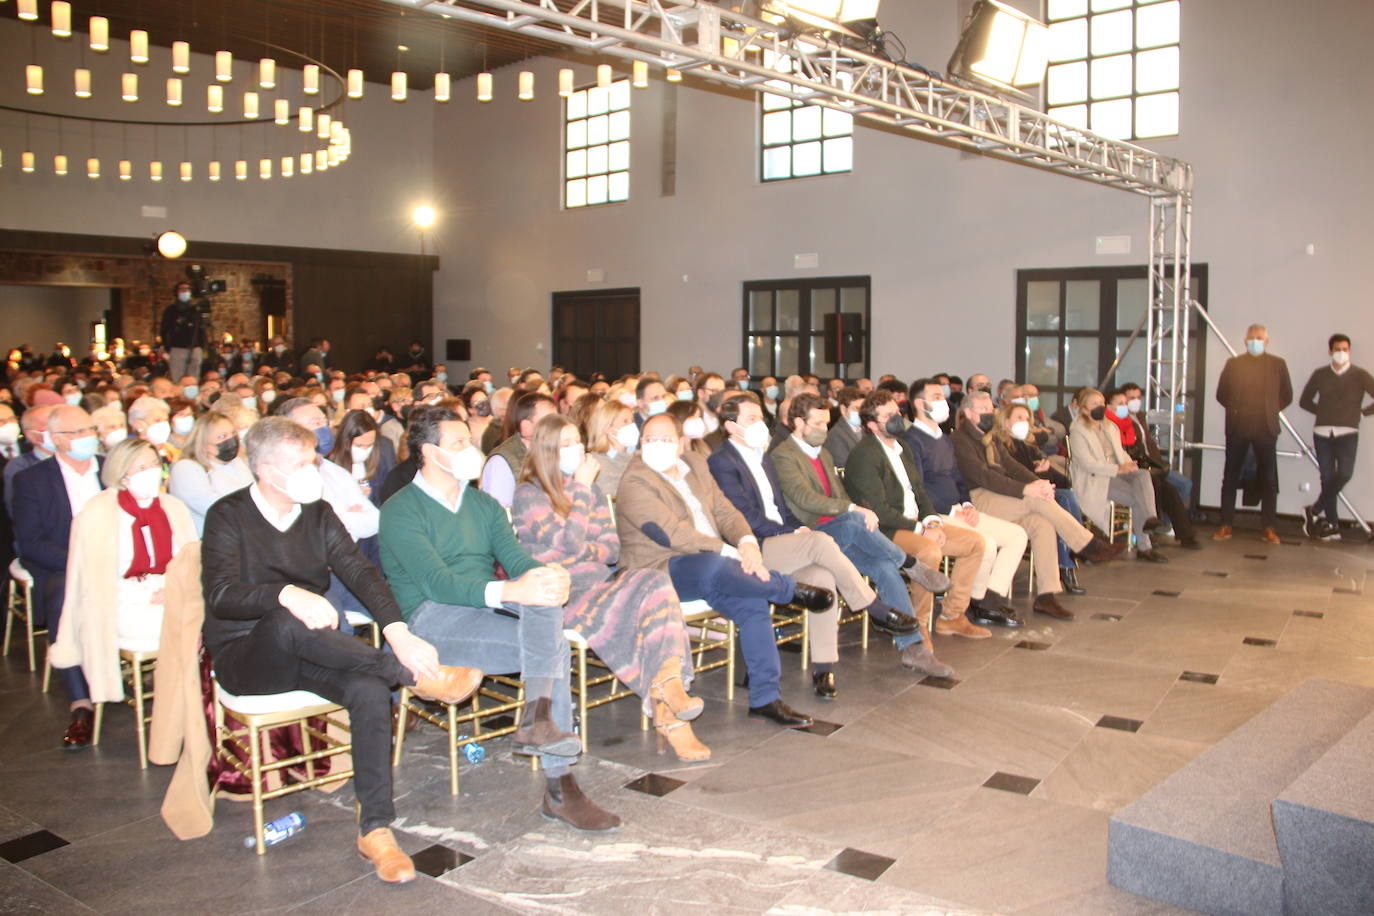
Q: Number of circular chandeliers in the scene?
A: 2